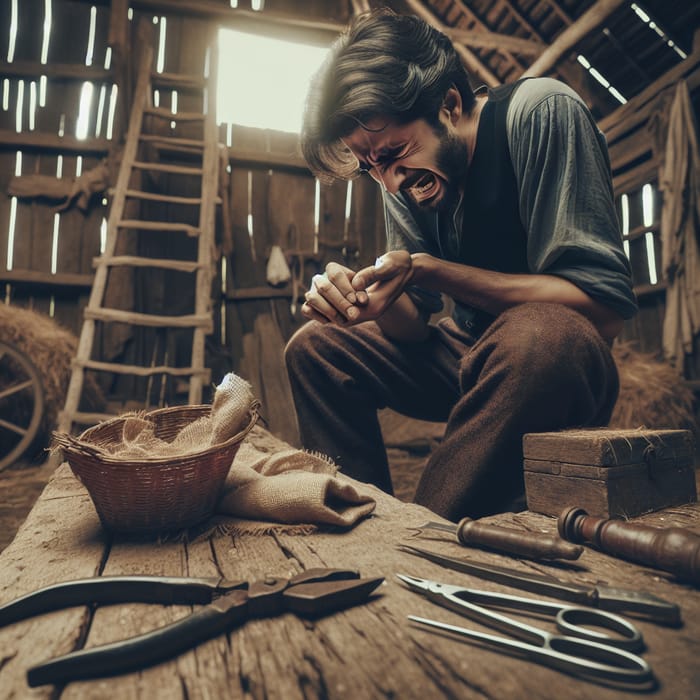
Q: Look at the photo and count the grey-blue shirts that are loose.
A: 1